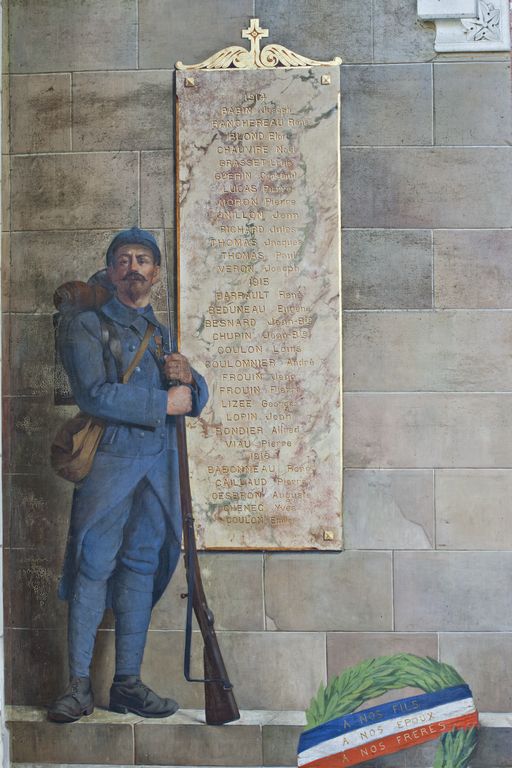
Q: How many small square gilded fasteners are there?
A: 3